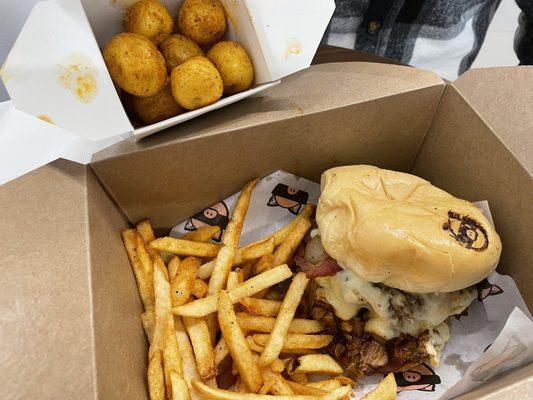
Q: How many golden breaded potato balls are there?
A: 7